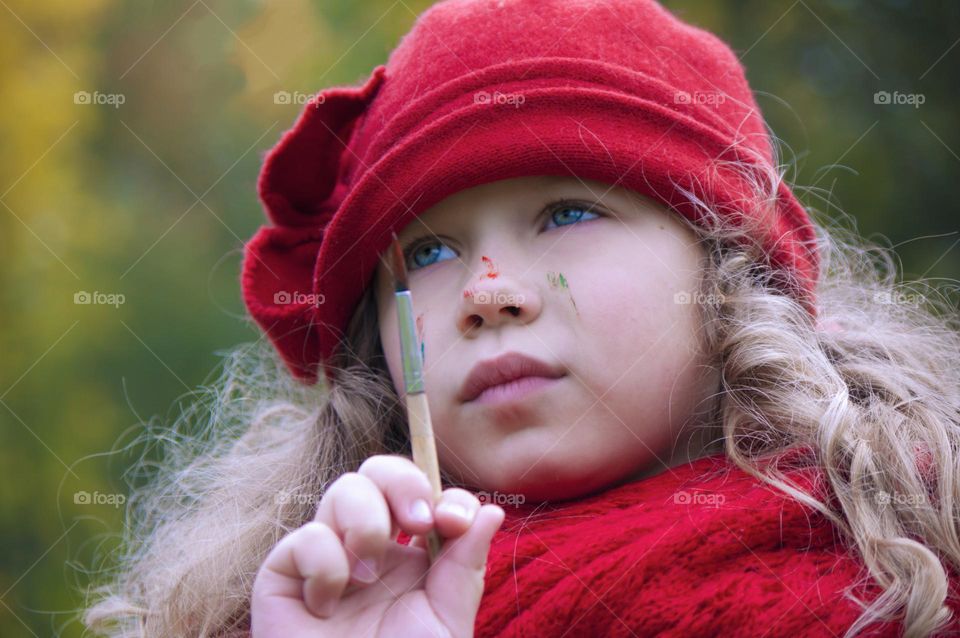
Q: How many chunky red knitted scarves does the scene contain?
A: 1